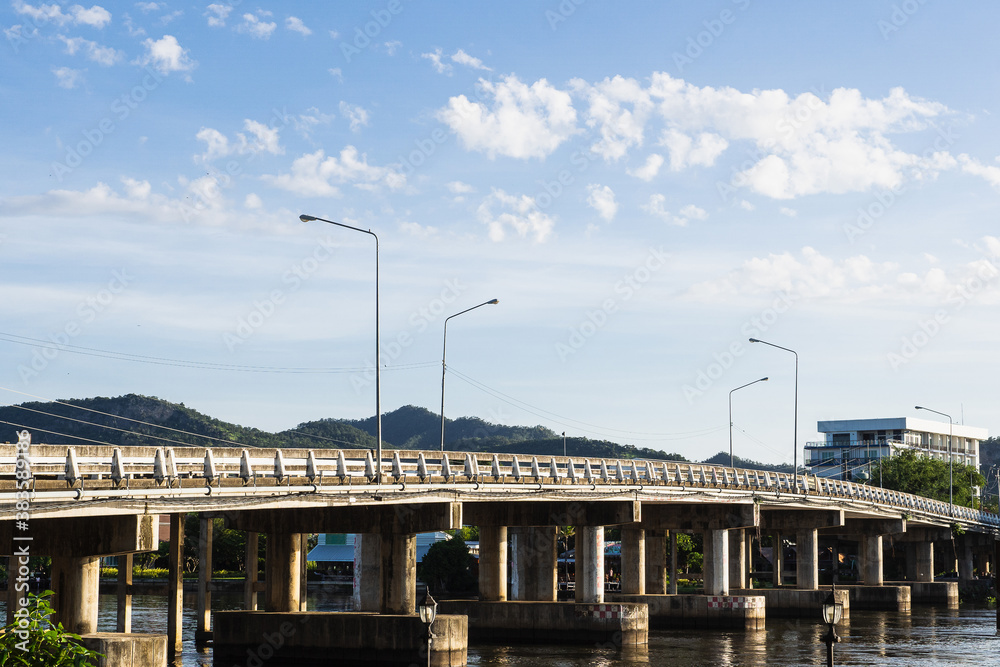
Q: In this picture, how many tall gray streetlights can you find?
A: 5